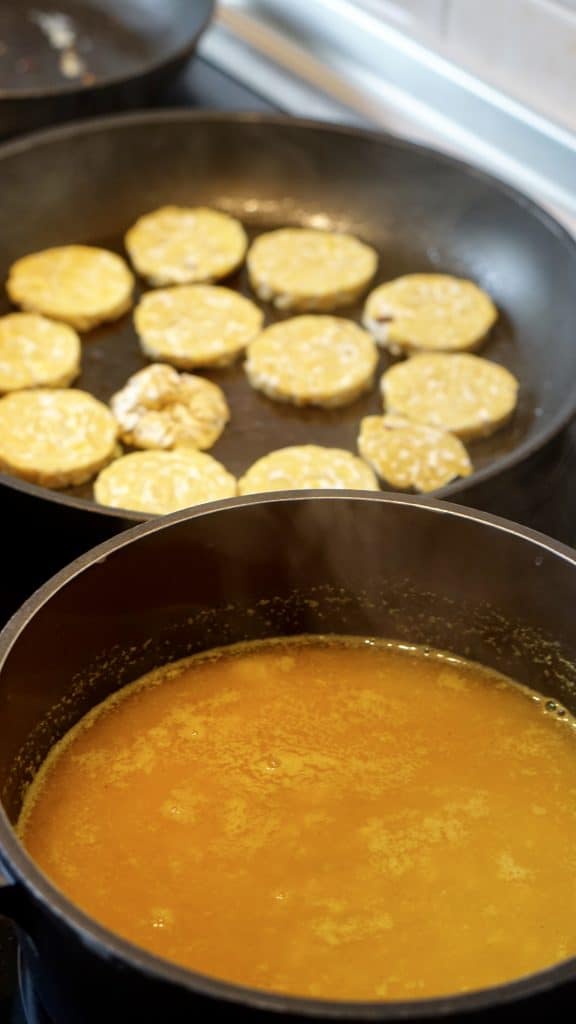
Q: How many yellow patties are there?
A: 13